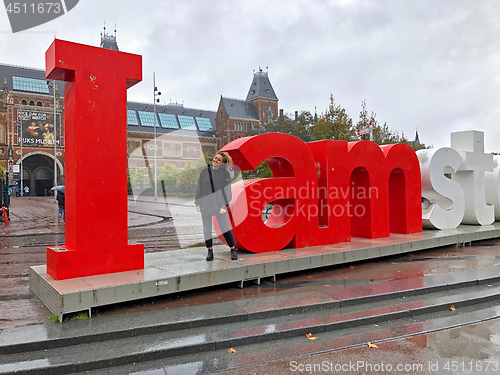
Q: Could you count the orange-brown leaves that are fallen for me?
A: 4